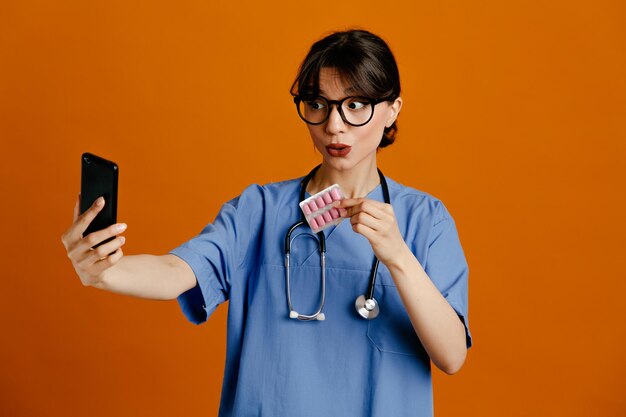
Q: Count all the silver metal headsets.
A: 1